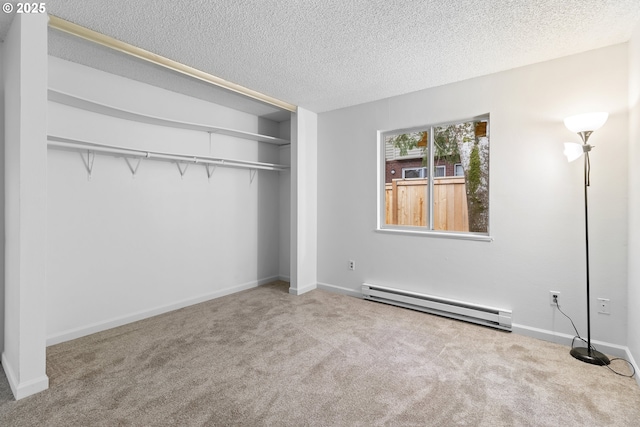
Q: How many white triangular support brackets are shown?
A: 5